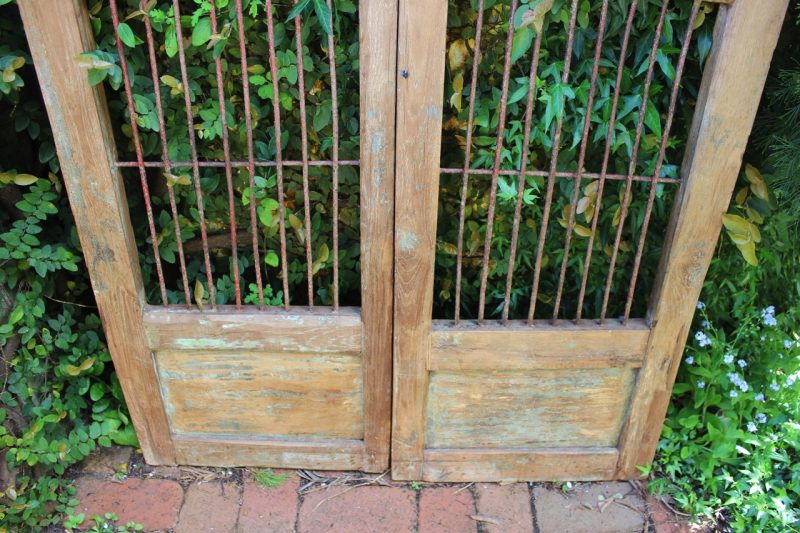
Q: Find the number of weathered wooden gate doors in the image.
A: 2